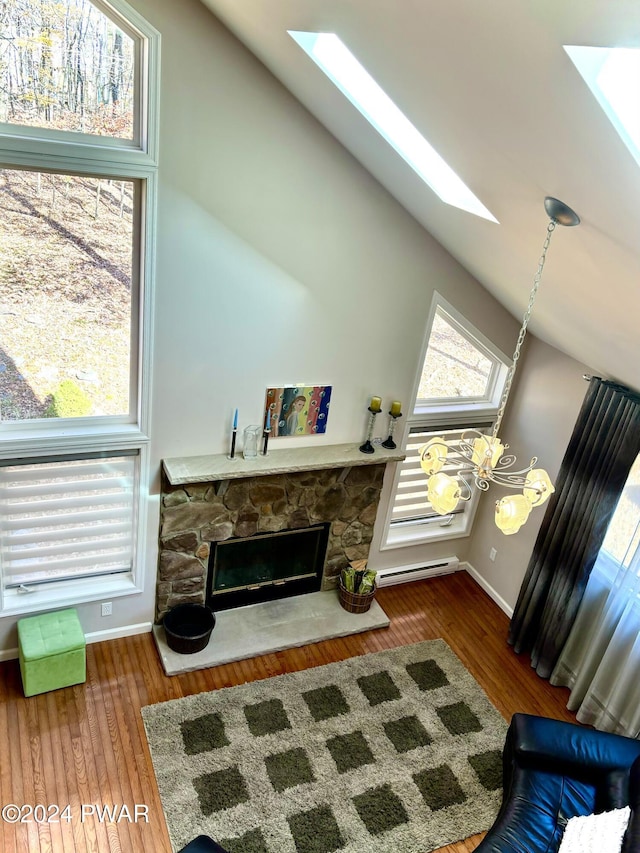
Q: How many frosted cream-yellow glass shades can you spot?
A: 5